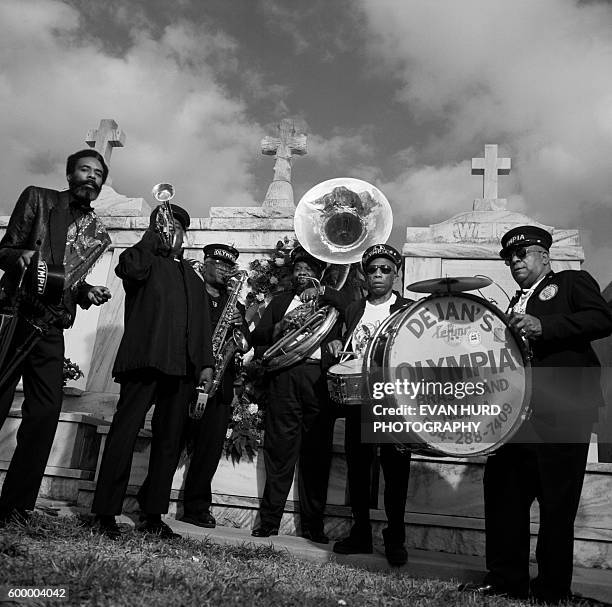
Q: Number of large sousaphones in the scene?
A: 1